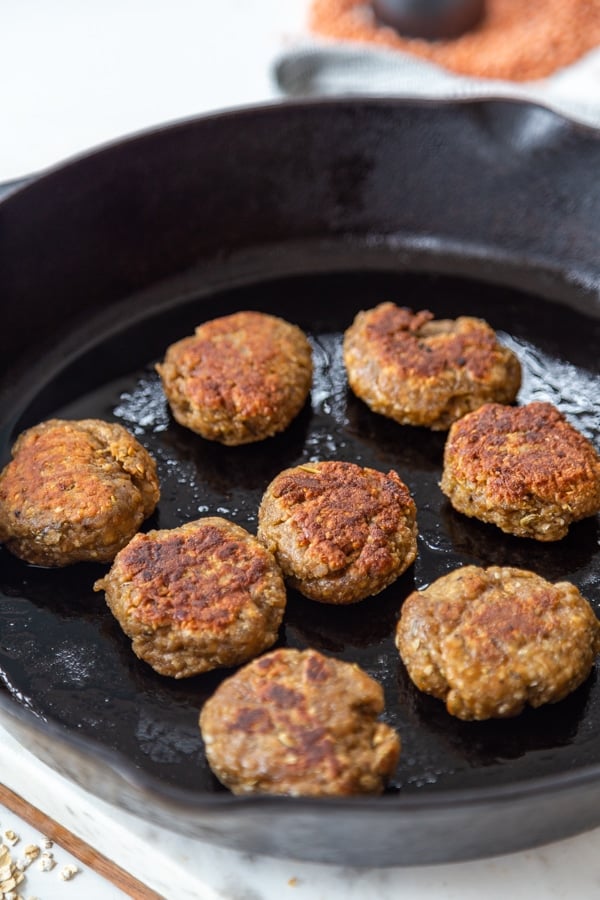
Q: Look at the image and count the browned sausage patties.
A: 8